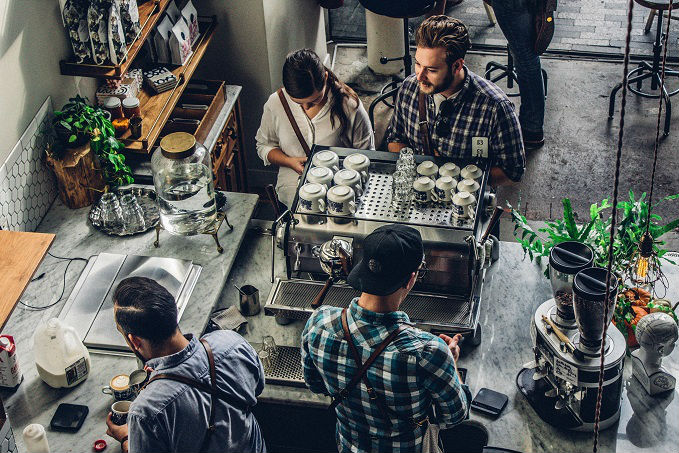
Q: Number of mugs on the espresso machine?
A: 13